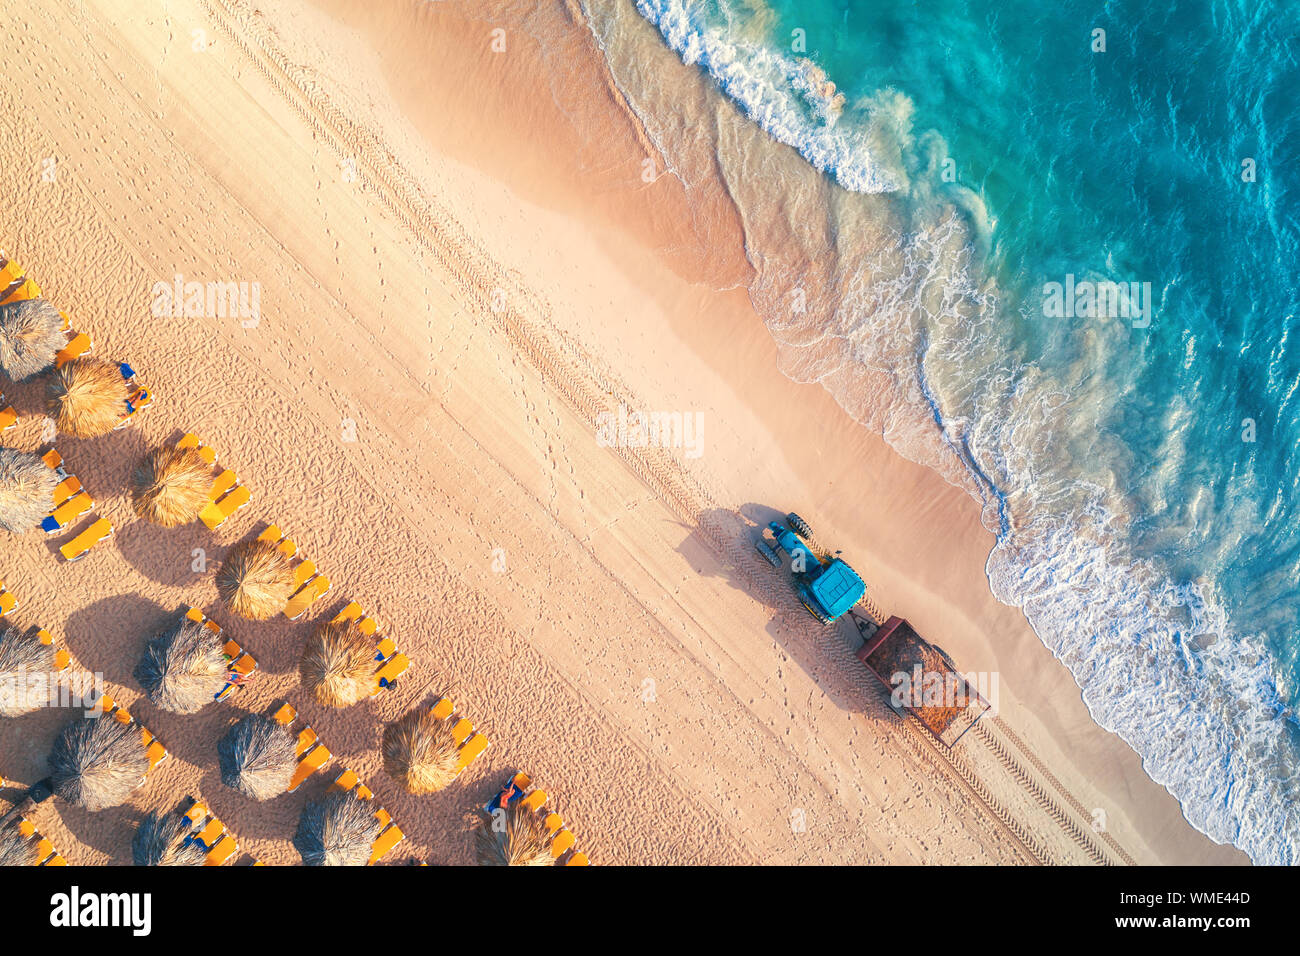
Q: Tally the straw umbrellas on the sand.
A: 15